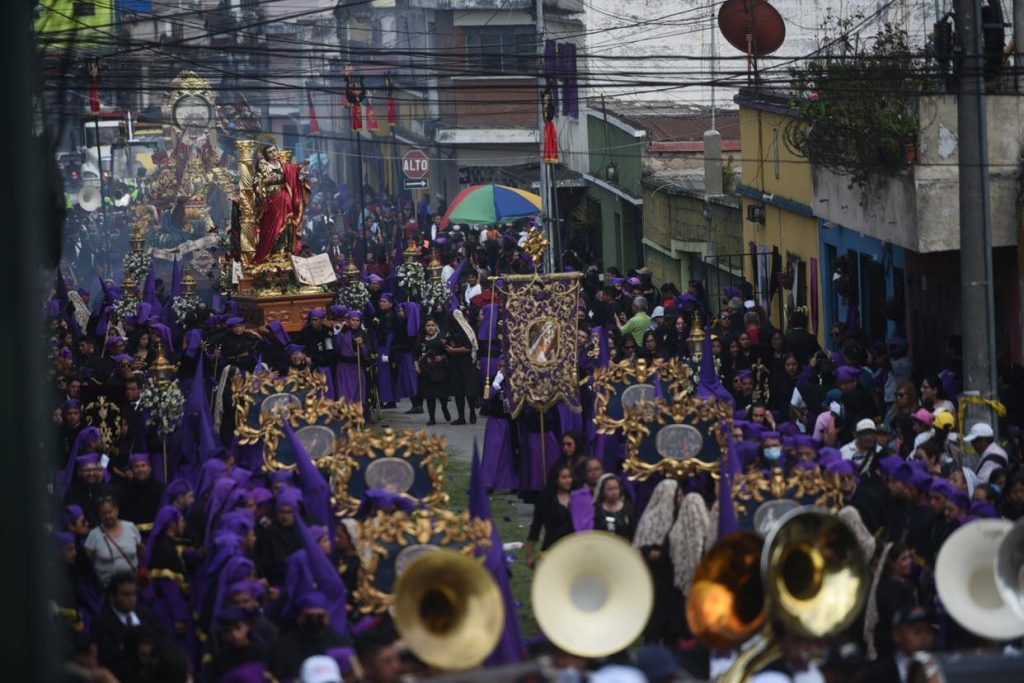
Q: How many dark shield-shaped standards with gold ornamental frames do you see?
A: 7